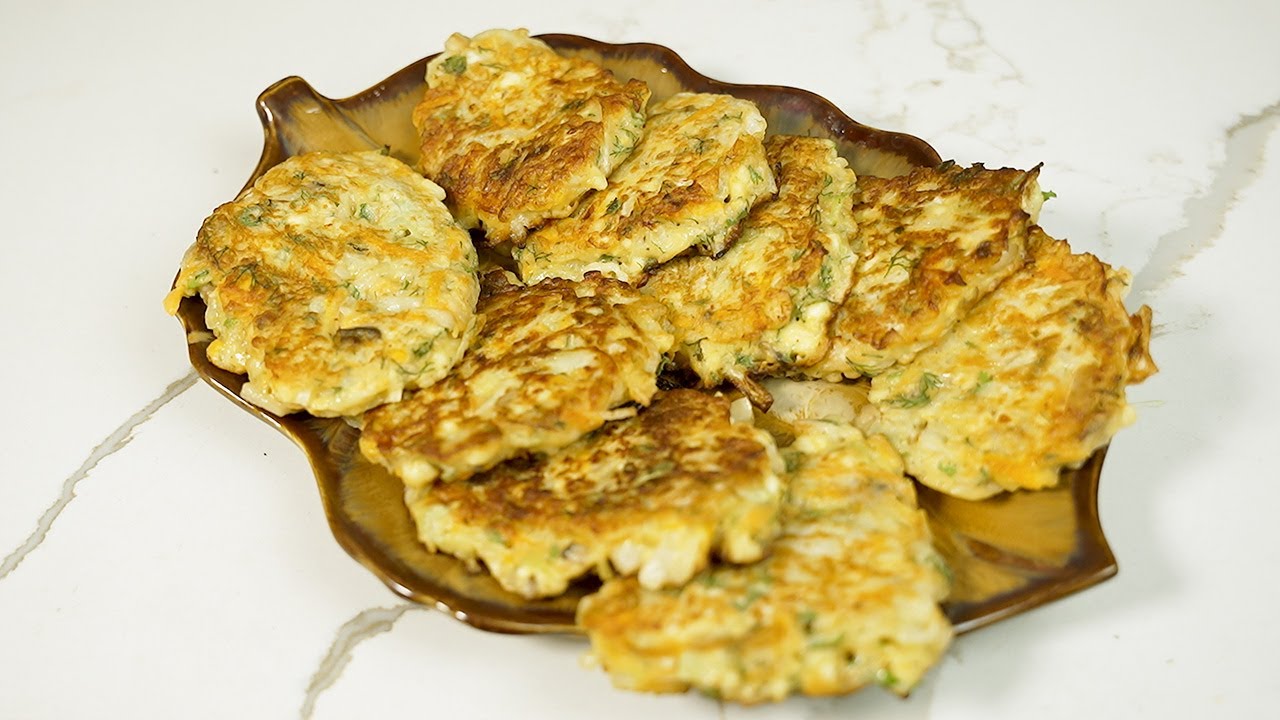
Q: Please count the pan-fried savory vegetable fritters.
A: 9